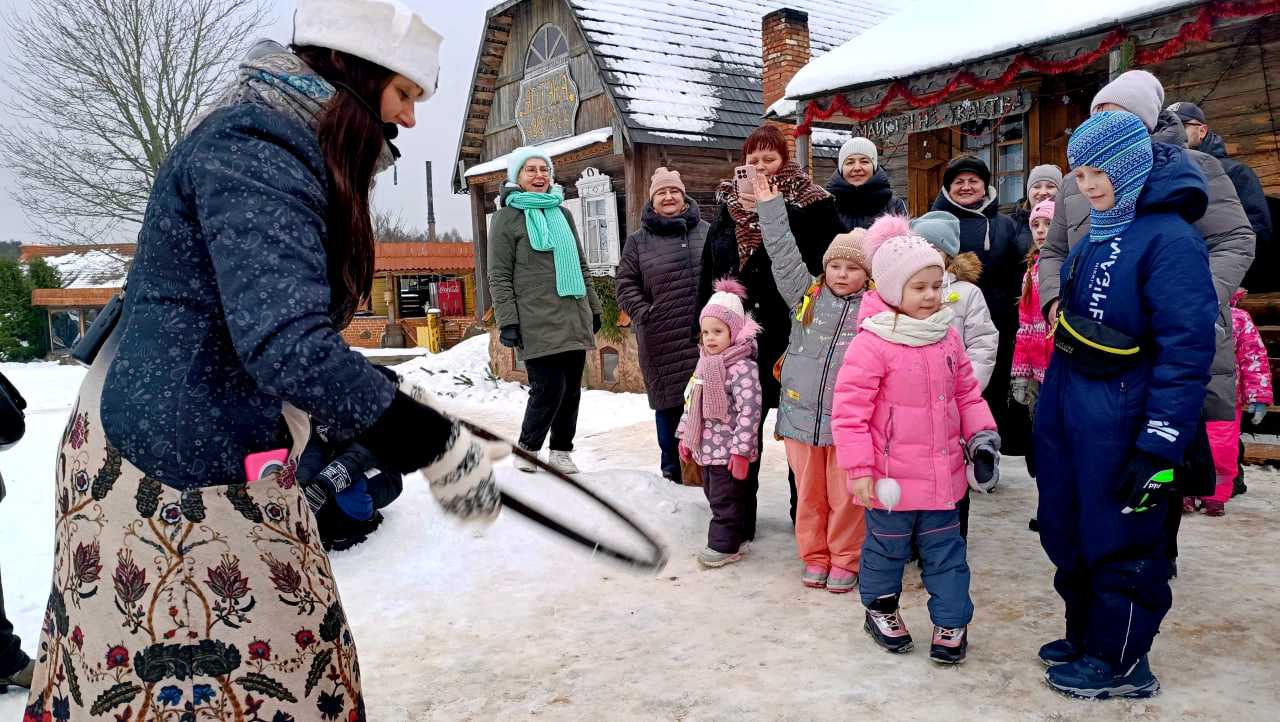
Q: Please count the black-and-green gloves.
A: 1